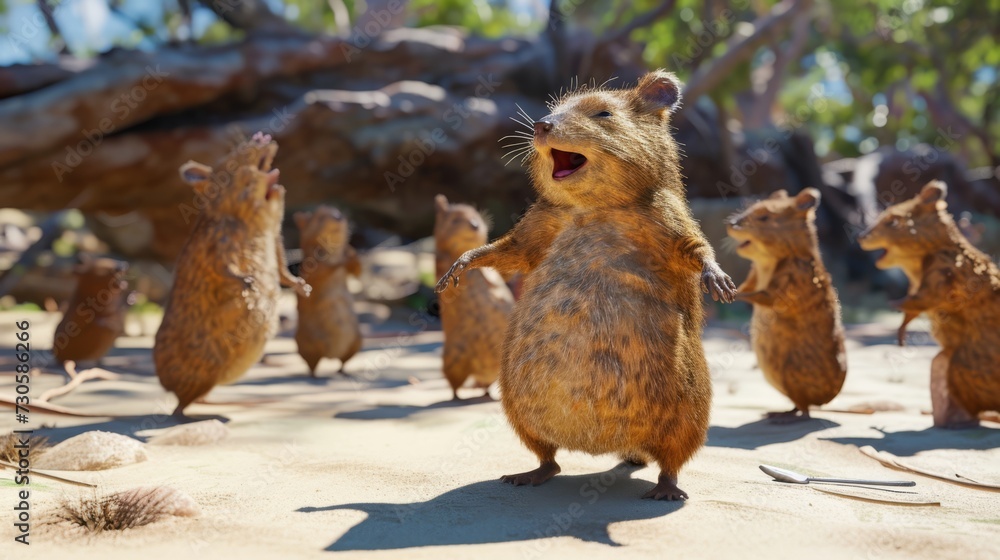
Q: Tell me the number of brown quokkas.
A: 7